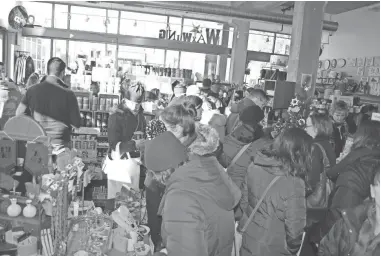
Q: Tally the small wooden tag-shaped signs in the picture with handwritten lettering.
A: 2